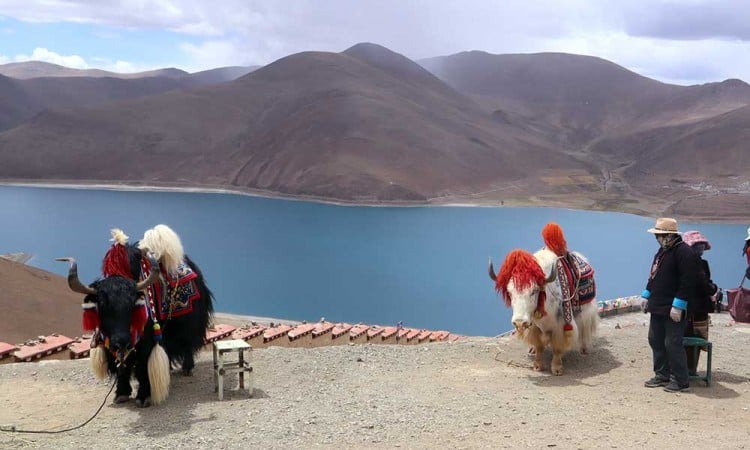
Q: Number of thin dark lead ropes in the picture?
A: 1